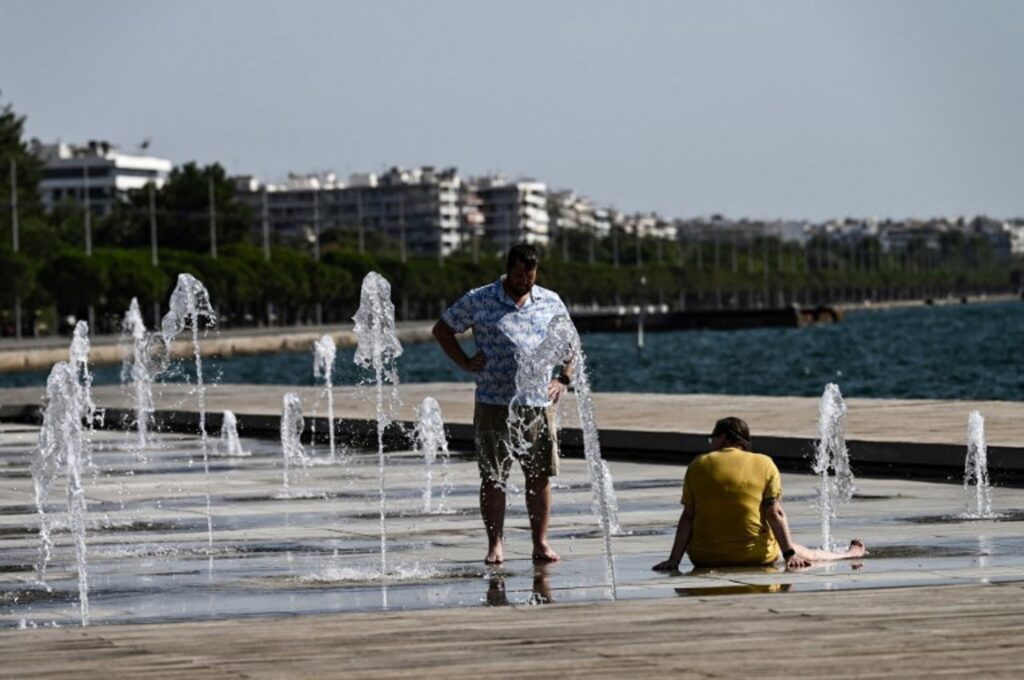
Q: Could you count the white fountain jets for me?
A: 12